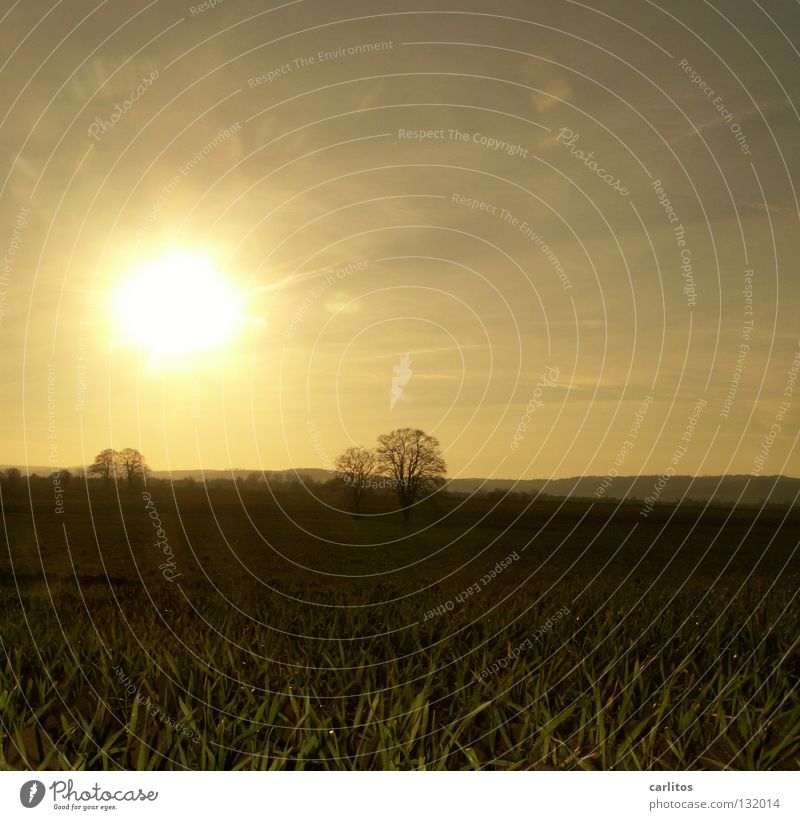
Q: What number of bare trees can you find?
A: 4